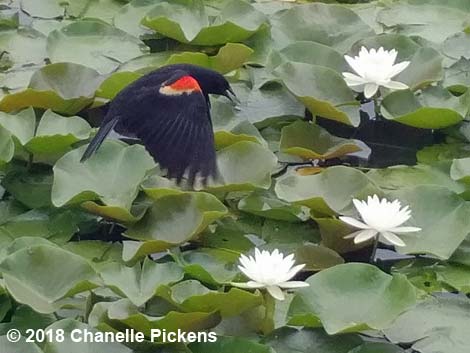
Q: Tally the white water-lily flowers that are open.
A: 3